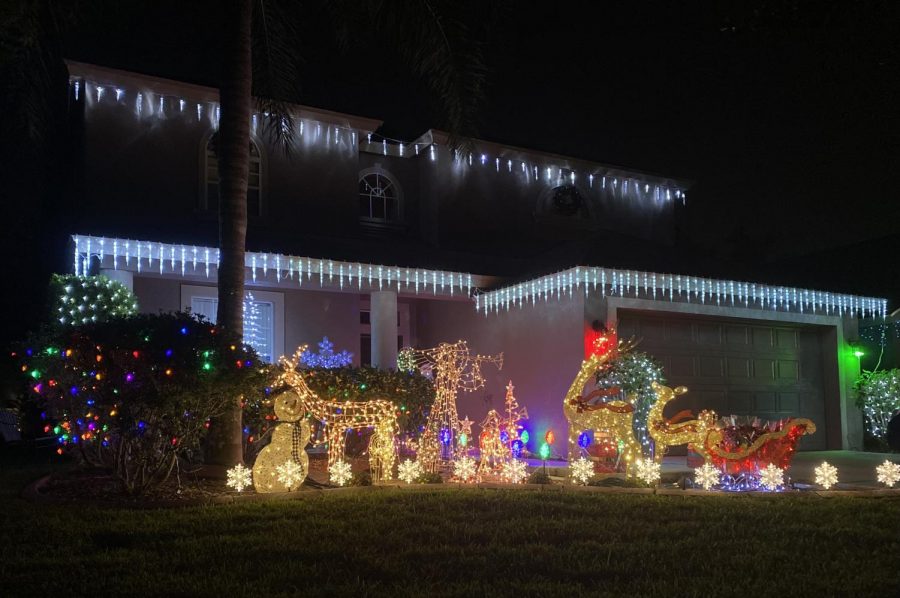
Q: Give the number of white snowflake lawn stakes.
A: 12